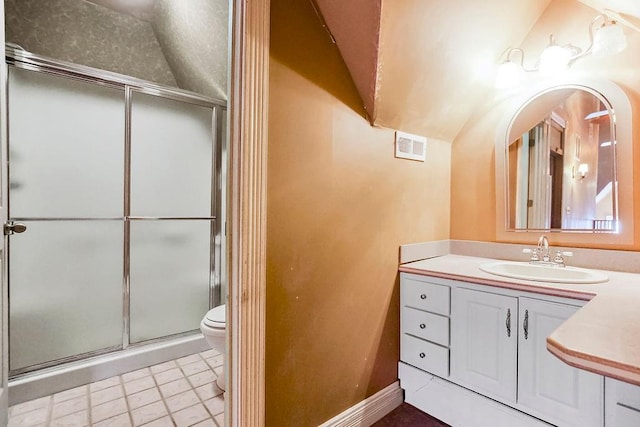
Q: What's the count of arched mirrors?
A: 1